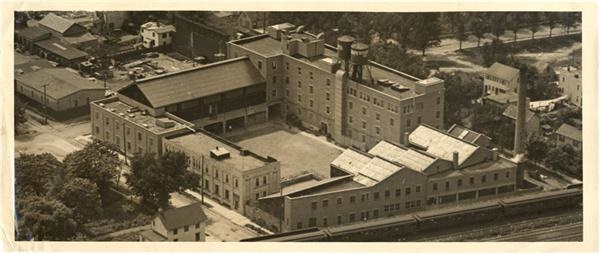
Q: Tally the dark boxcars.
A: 4